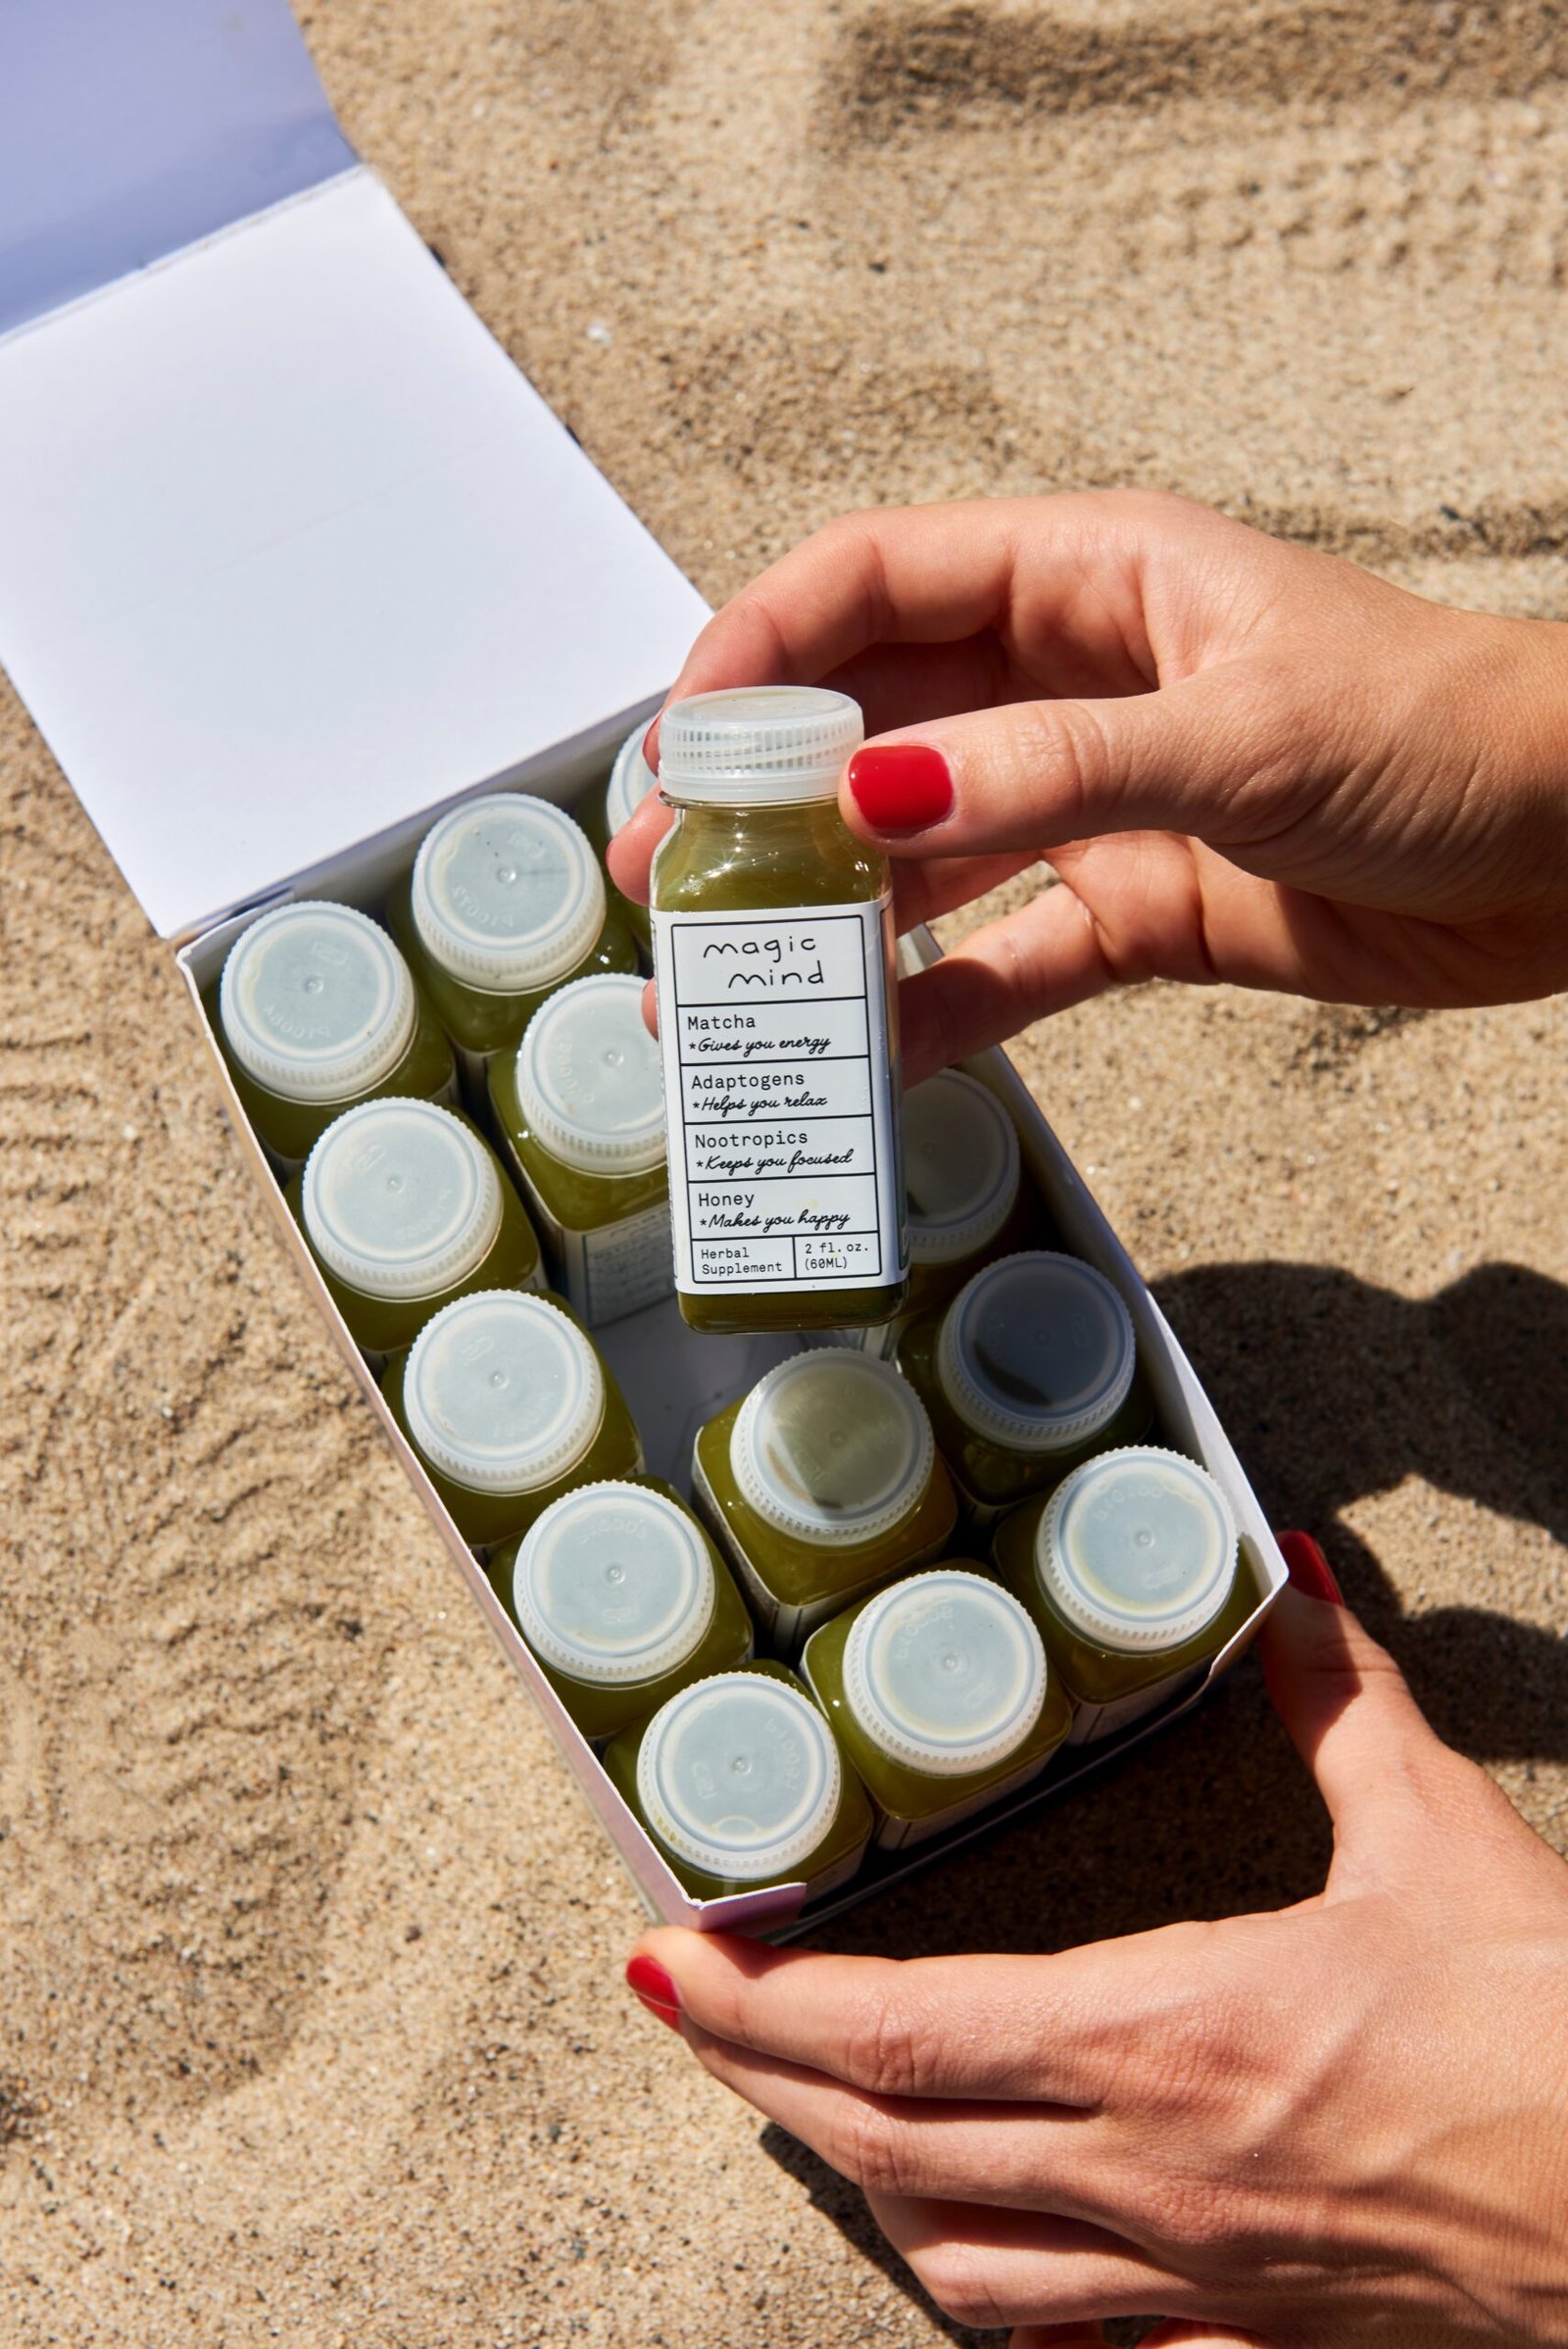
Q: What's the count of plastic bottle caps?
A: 14